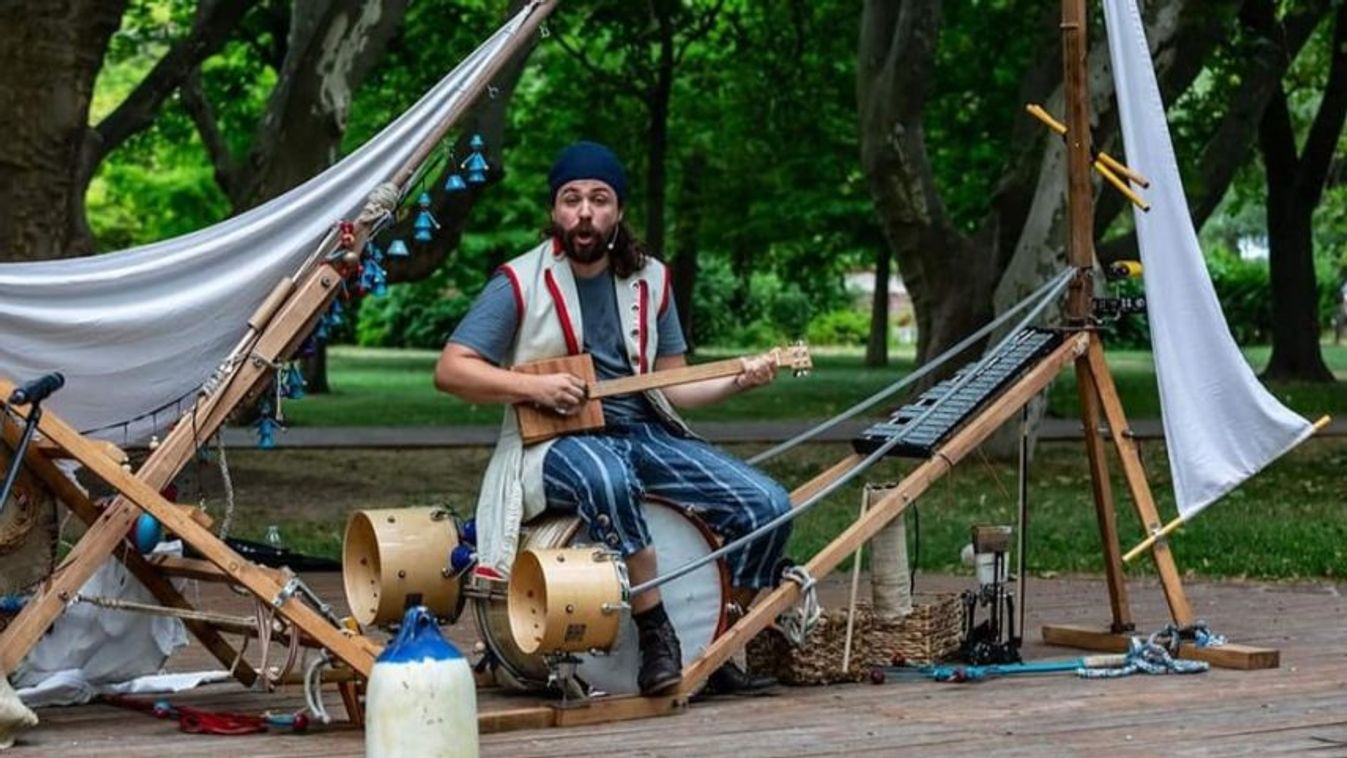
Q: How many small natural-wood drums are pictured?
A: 2